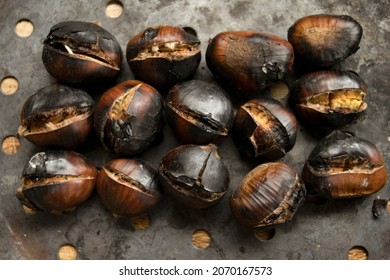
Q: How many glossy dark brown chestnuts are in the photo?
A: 14